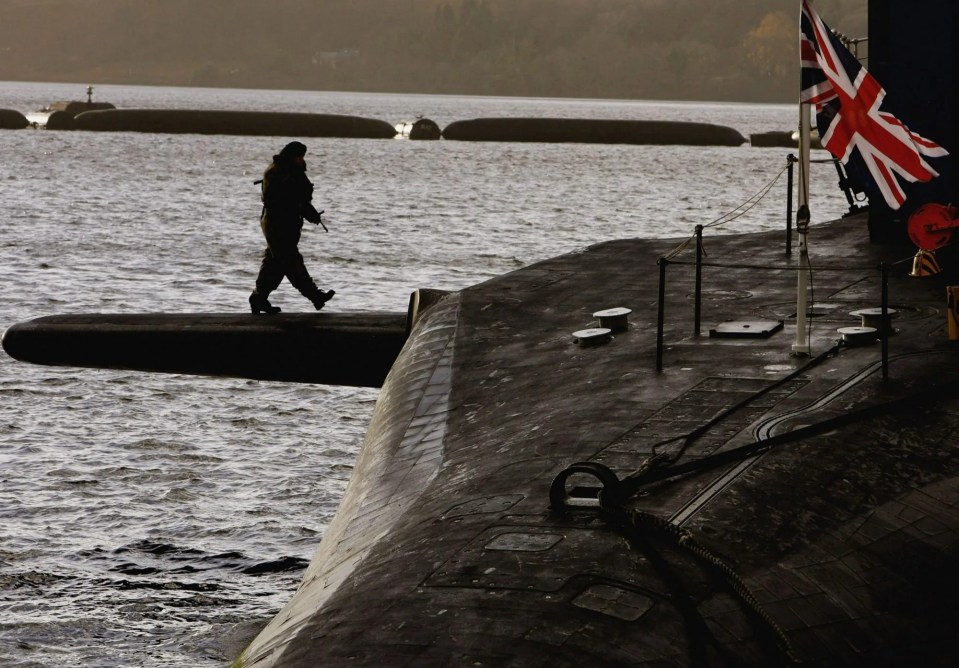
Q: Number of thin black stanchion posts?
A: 4